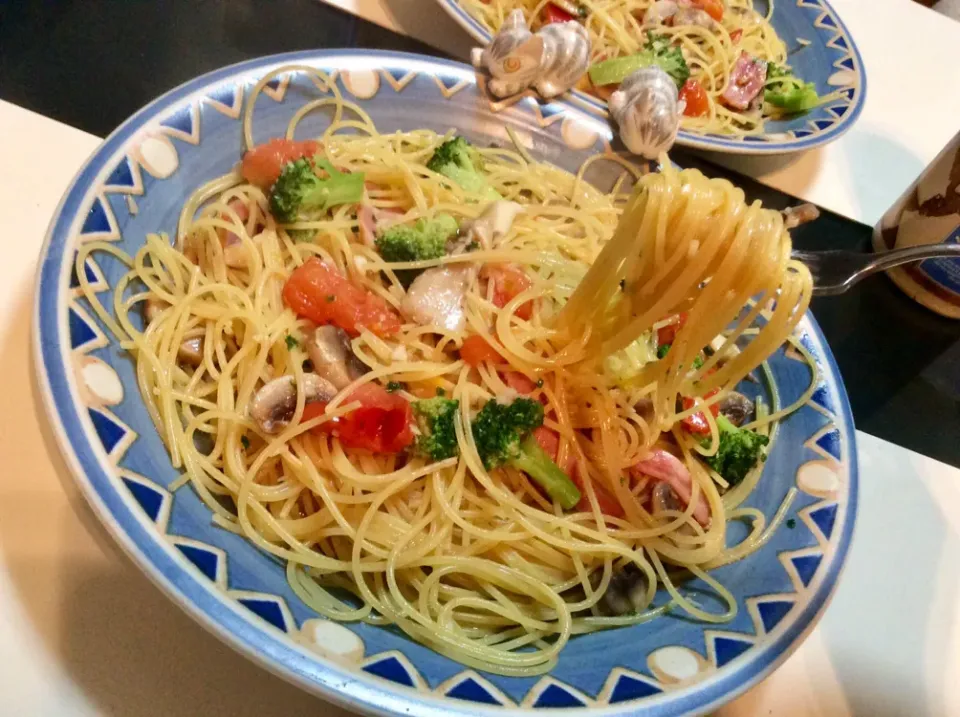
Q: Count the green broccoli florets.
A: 8